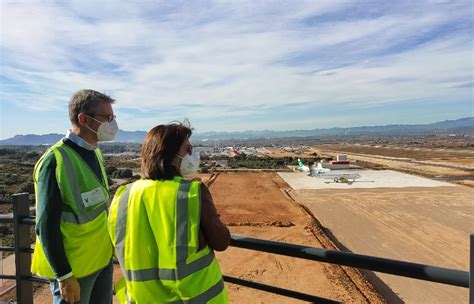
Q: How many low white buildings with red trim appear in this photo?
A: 1